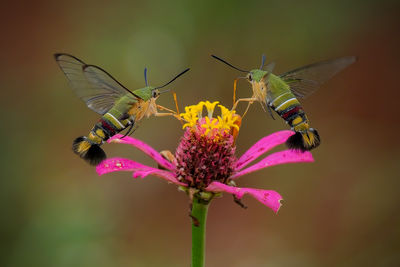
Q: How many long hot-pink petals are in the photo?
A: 5